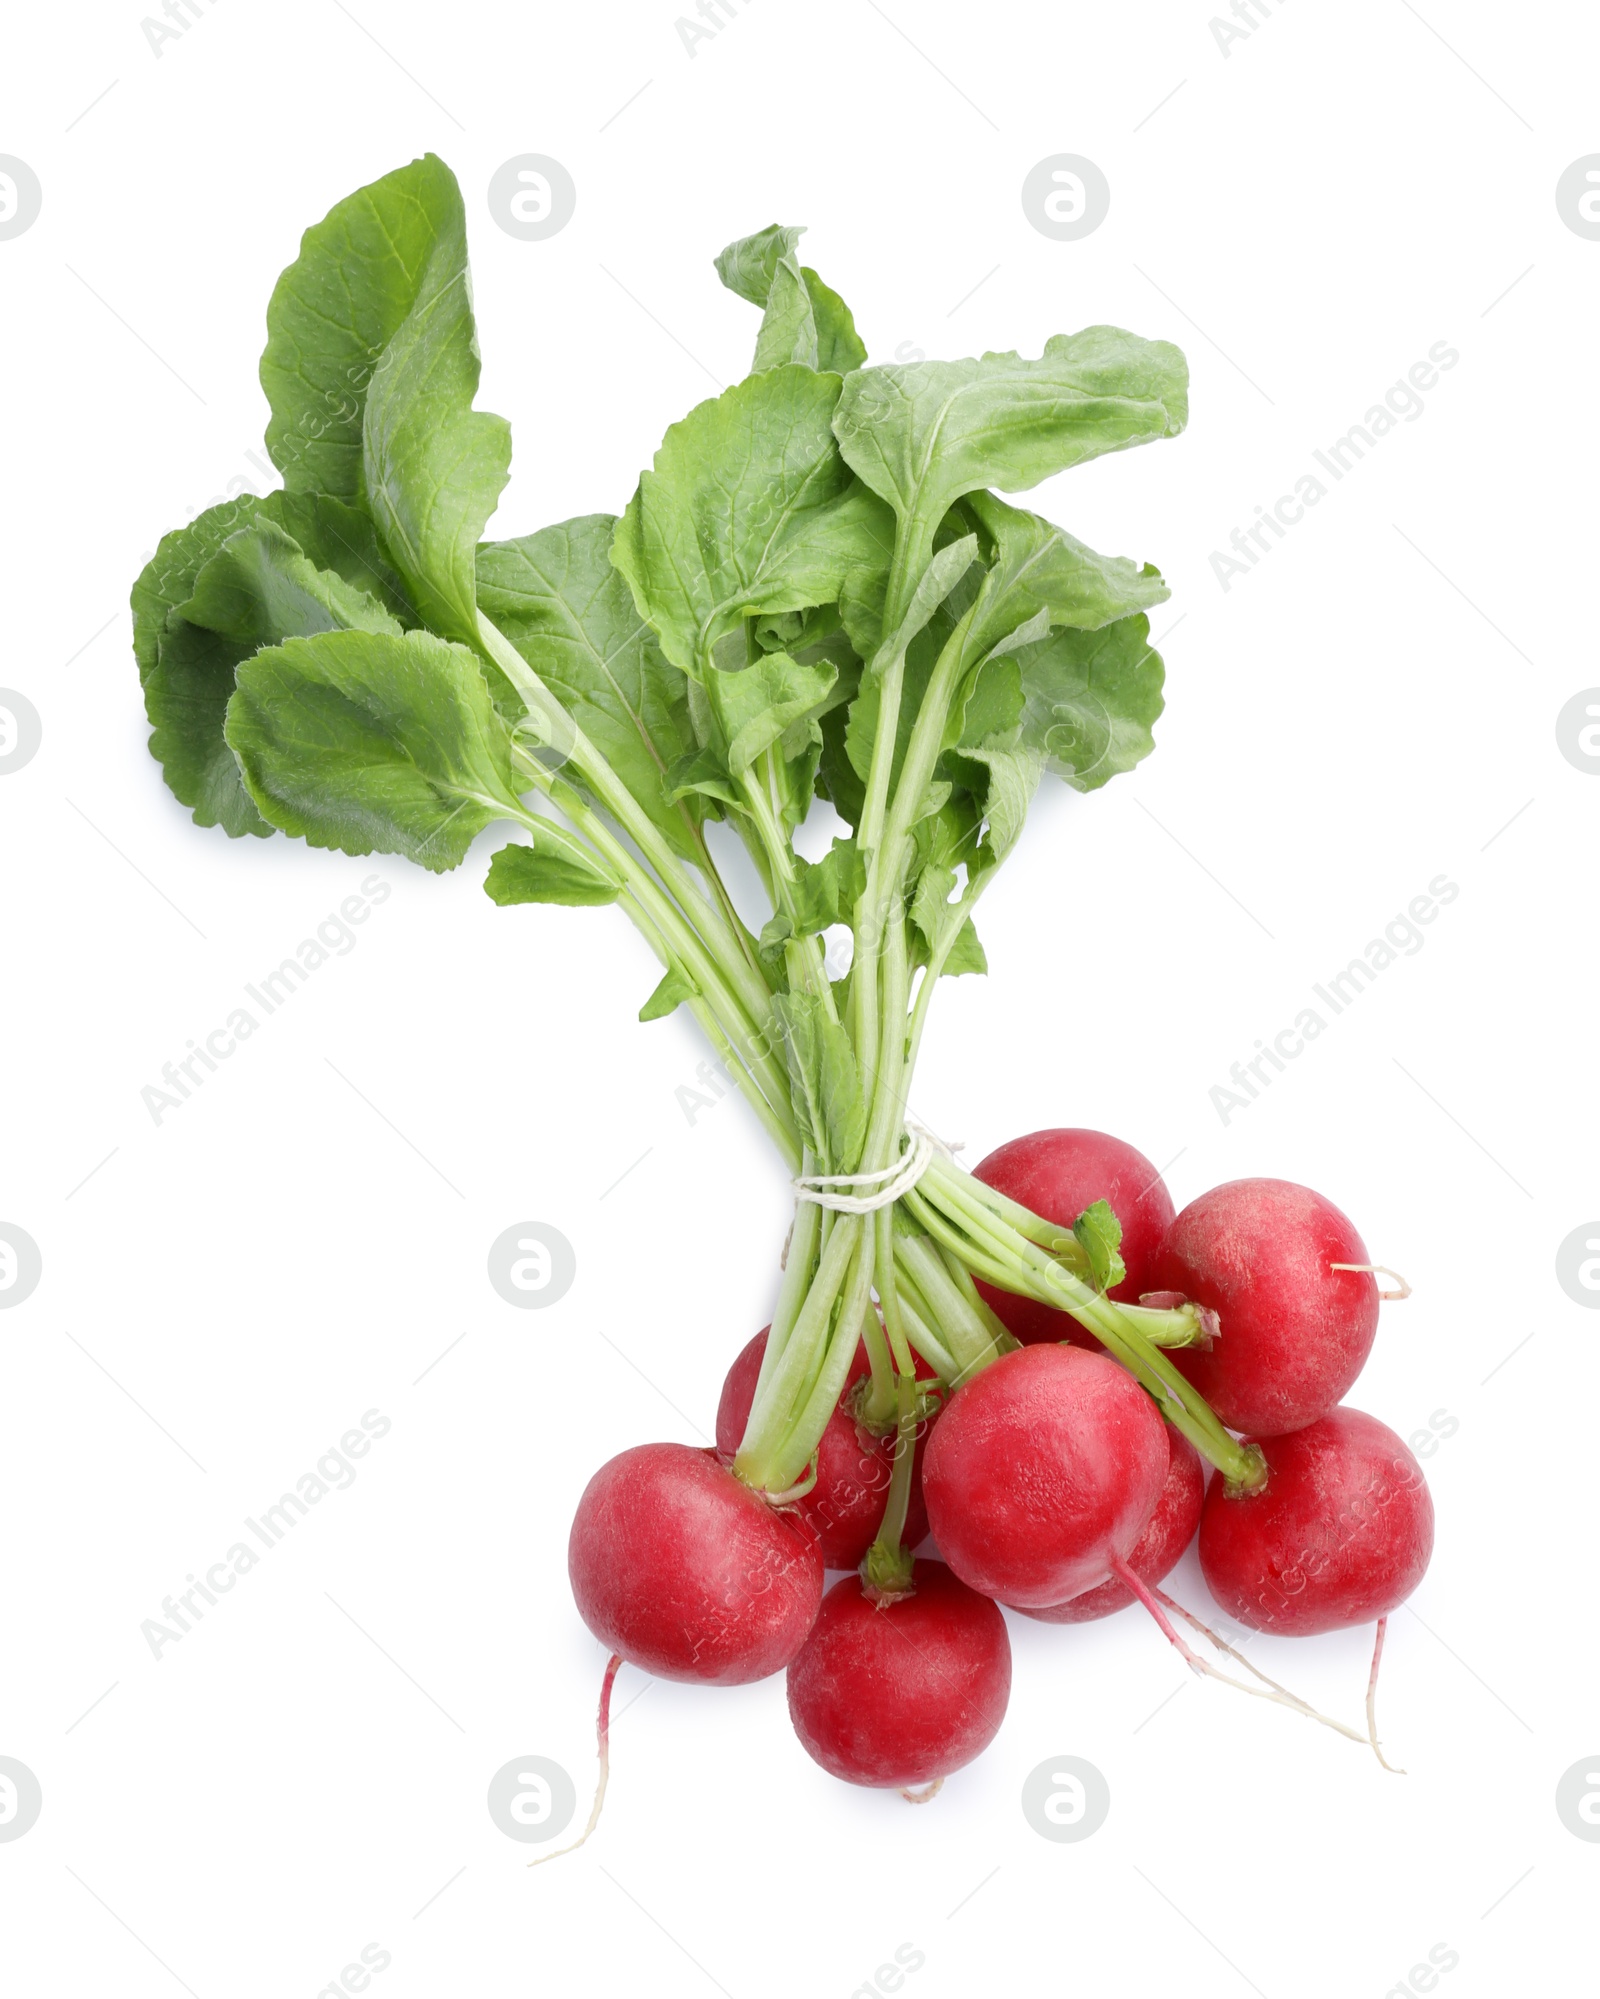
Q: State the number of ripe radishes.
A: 8